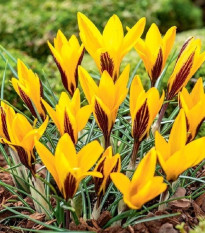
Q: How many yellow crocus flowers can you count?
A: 15